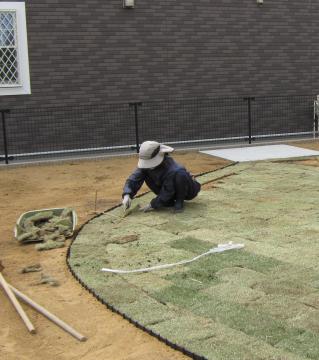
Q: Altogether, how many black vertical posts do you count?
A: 3